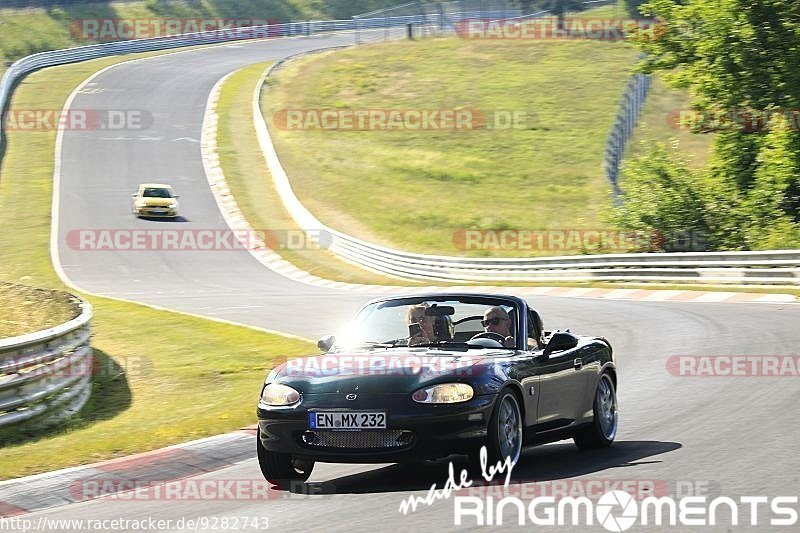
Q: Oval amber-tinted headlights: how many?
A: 2